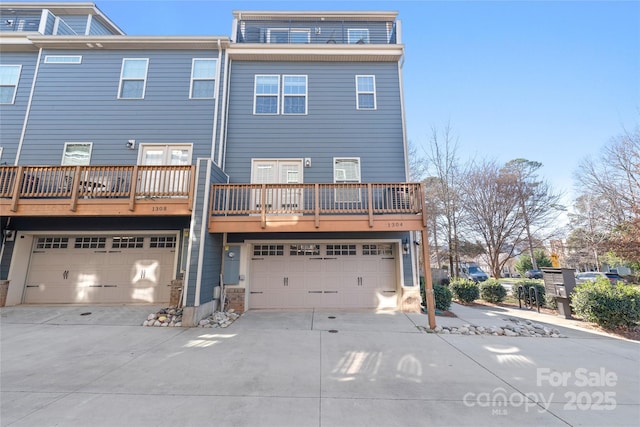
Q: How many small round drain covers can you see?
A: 3